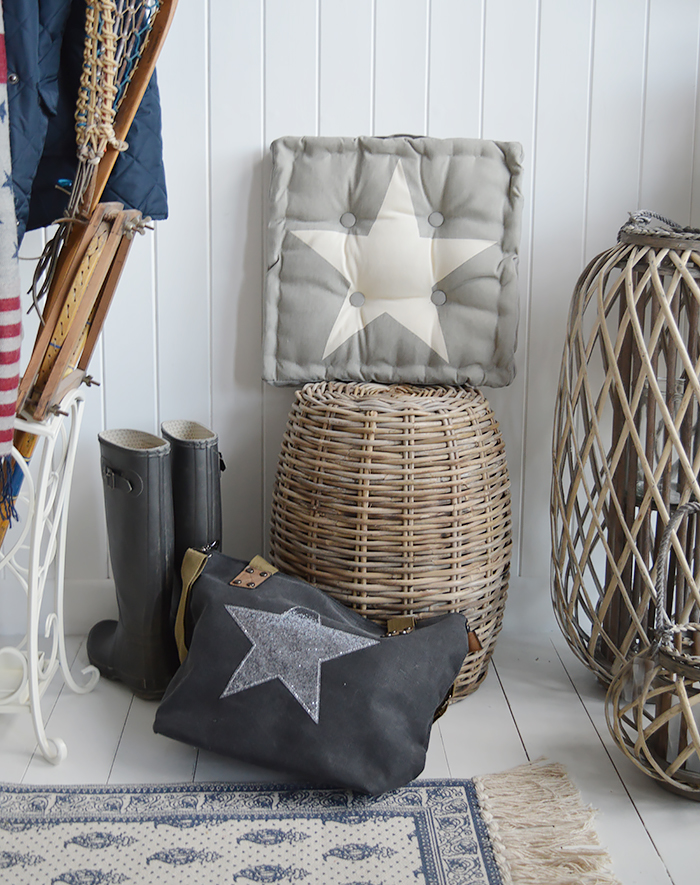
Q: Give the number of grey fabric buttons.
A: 4